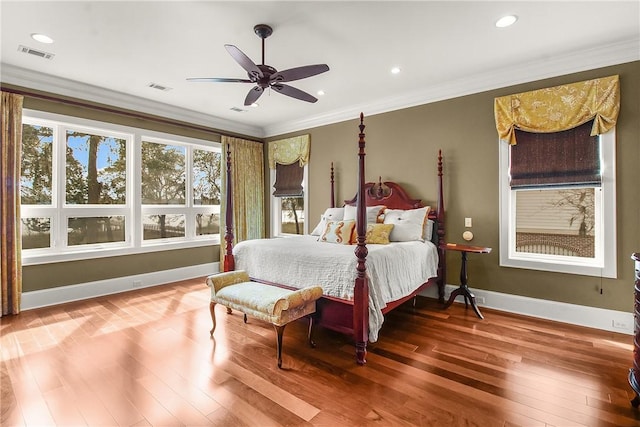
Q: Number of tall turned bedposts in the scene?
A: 4